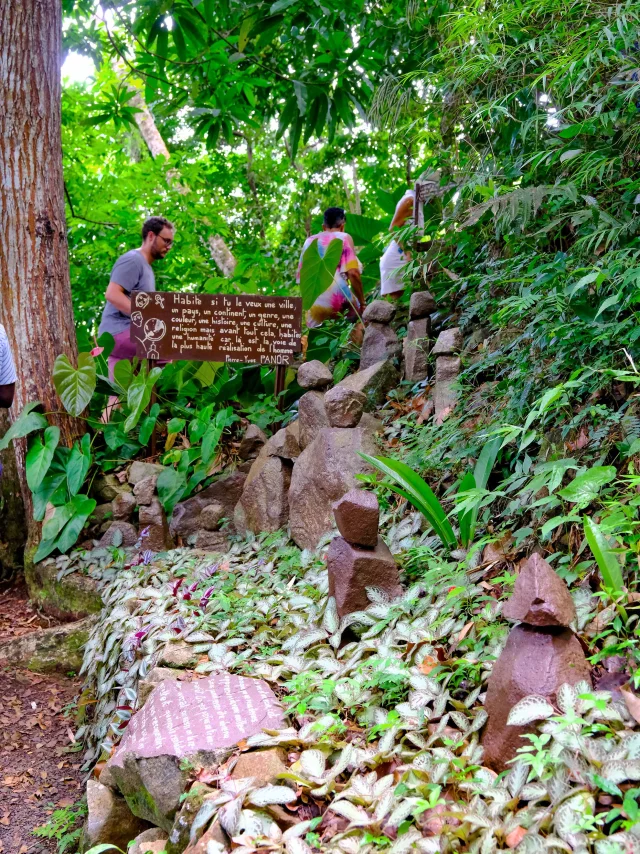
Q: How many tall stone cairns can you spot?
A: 7